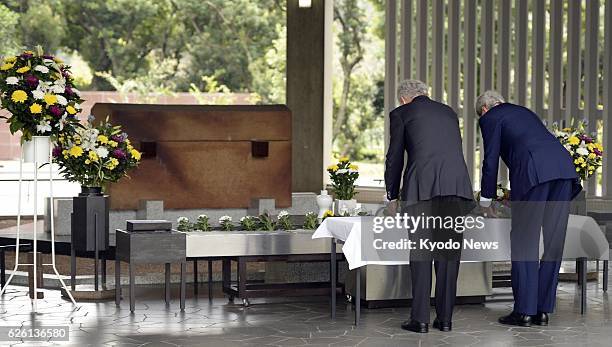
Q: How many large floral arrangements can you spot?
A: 3